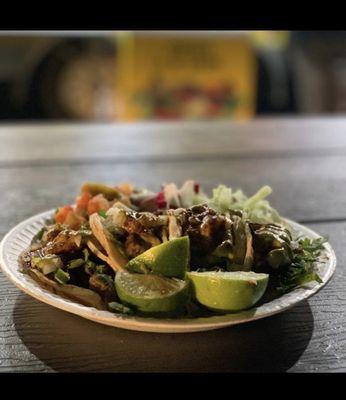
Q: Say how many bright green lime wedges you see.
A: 3